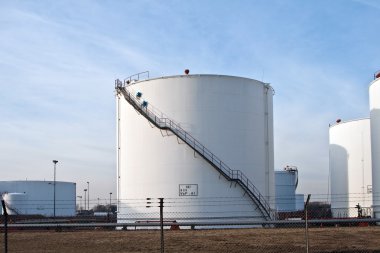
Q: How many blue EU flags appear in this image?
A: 0